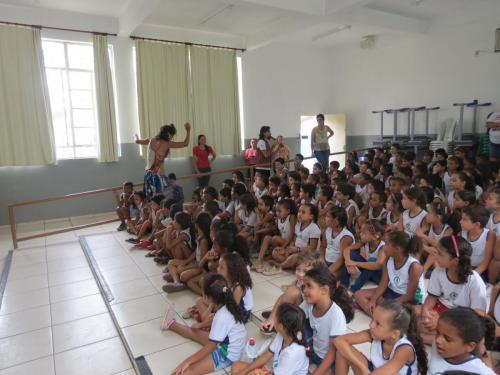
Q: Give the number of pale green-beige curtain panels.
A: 4